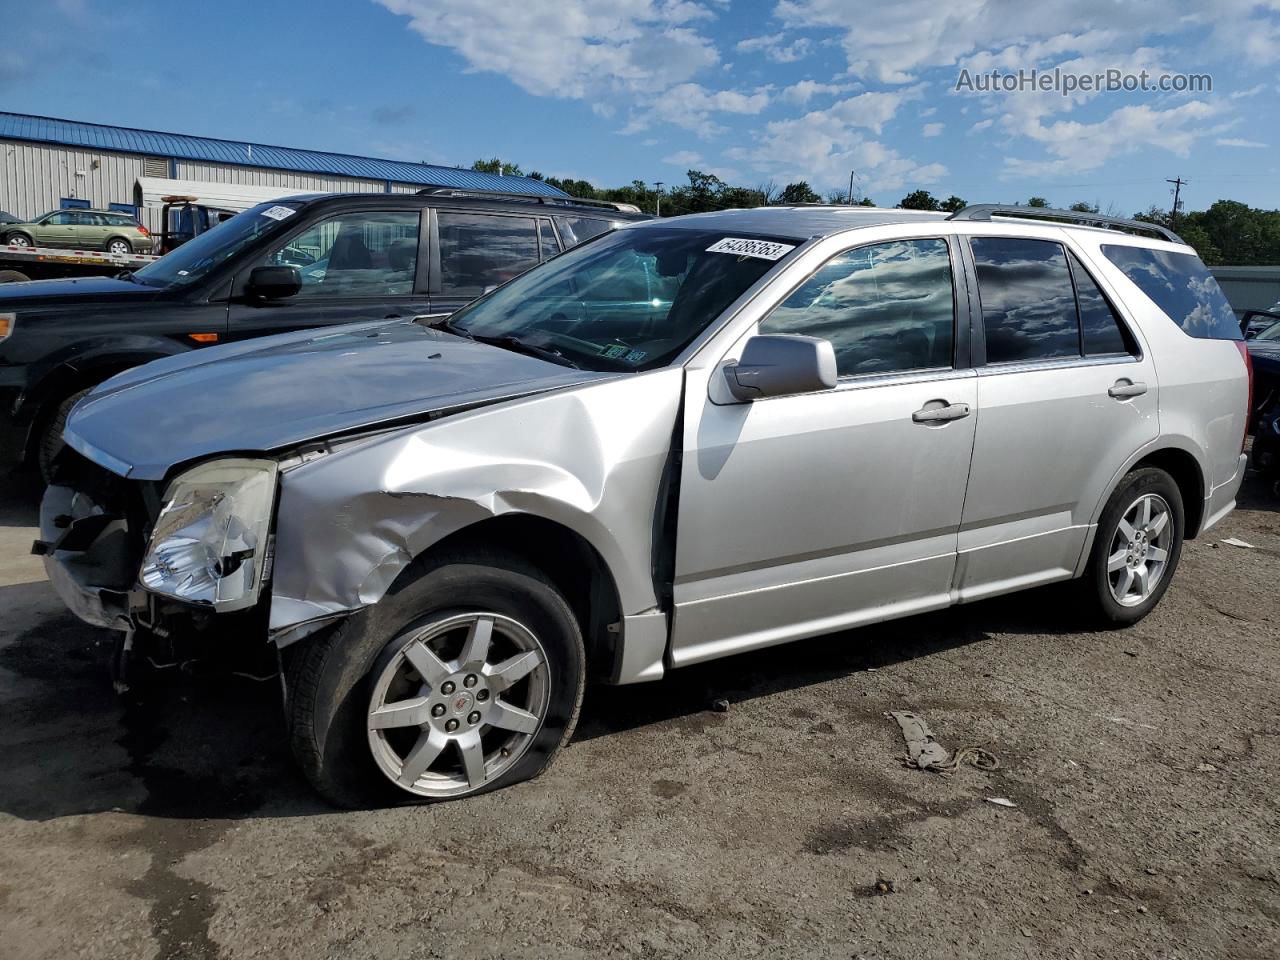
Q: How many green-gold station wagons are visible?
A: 1